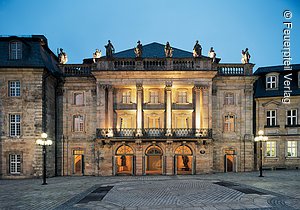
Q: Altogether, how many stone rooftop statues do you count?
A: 8